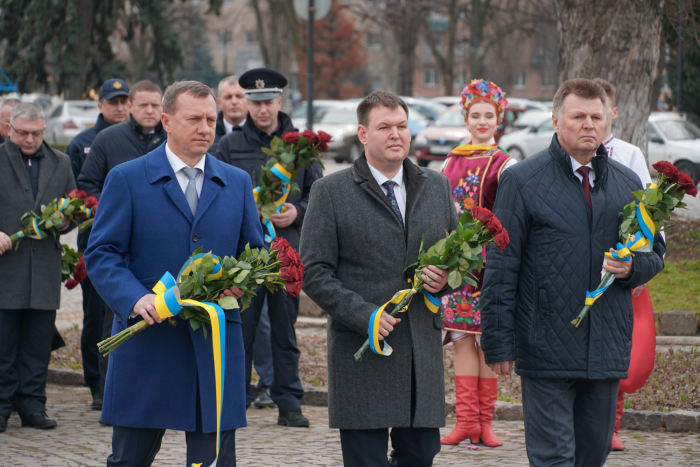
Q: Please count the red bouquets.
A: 6